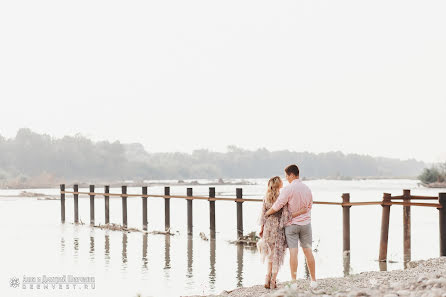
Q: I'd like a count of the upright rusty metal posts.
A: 14